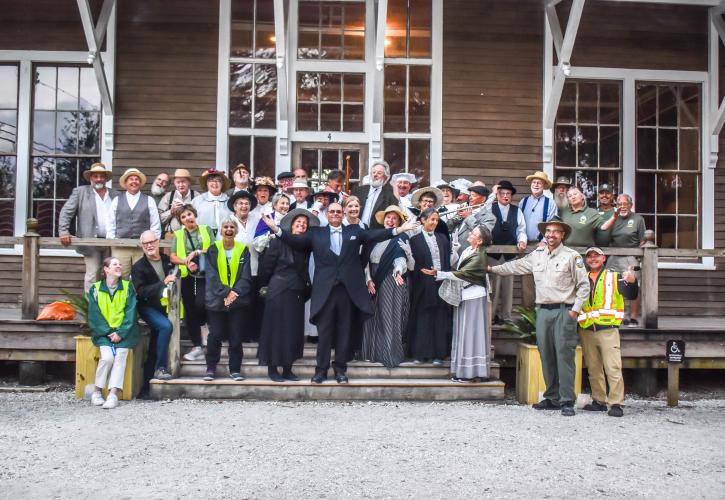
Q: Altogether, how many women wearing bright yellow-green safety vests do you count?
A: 3